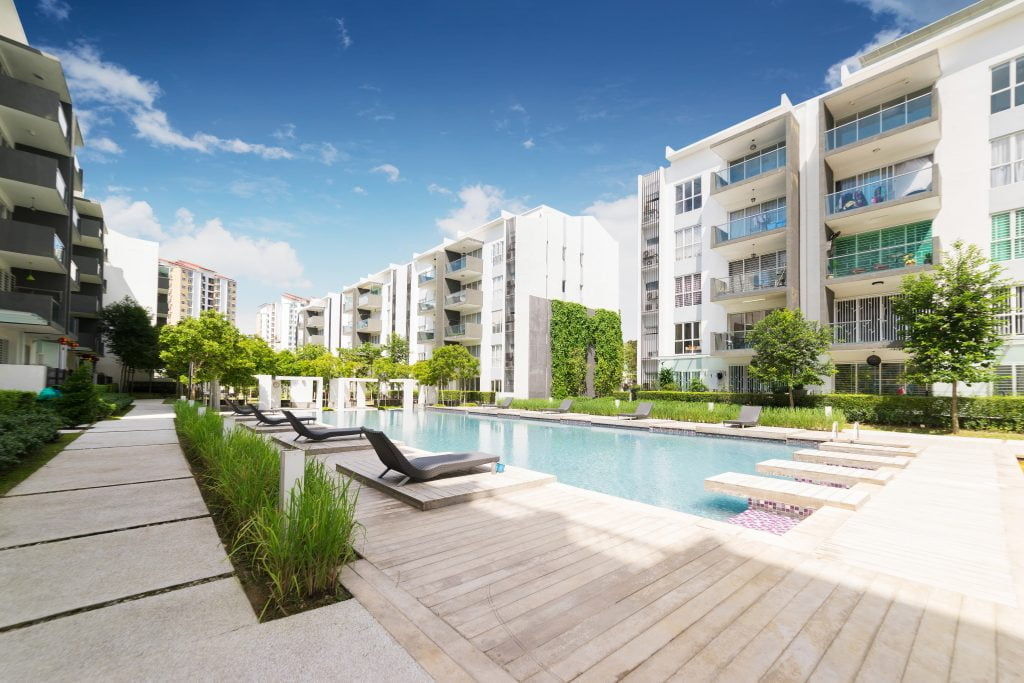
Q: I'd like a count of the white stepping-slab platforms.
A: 4